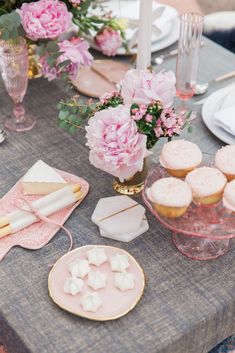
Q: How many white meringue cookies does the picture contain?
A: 7